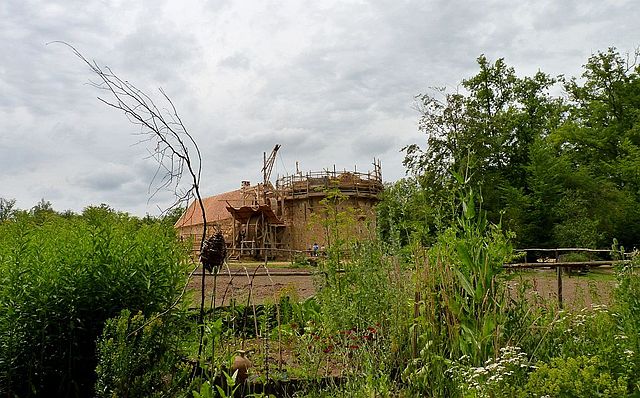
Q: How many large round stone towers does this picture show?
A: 1